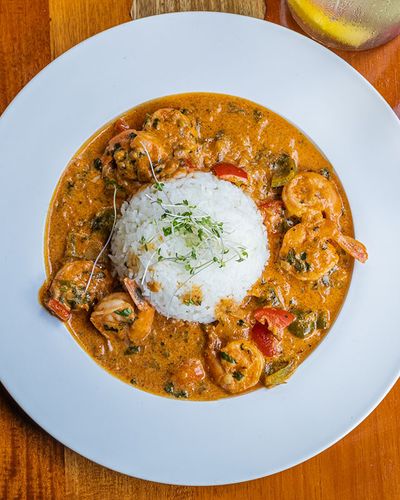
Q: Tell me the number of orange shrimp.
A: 7